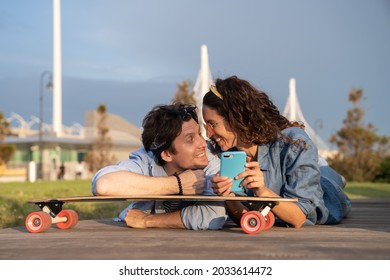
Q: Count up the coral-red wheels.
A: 4